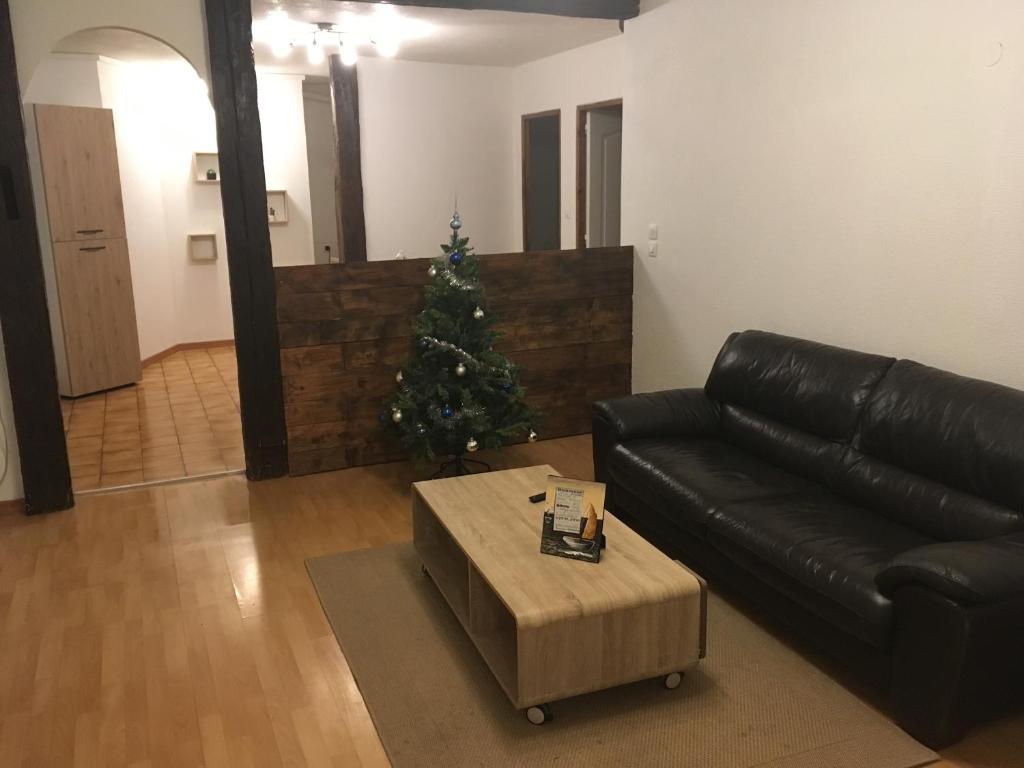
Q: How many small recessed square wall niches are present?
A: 3